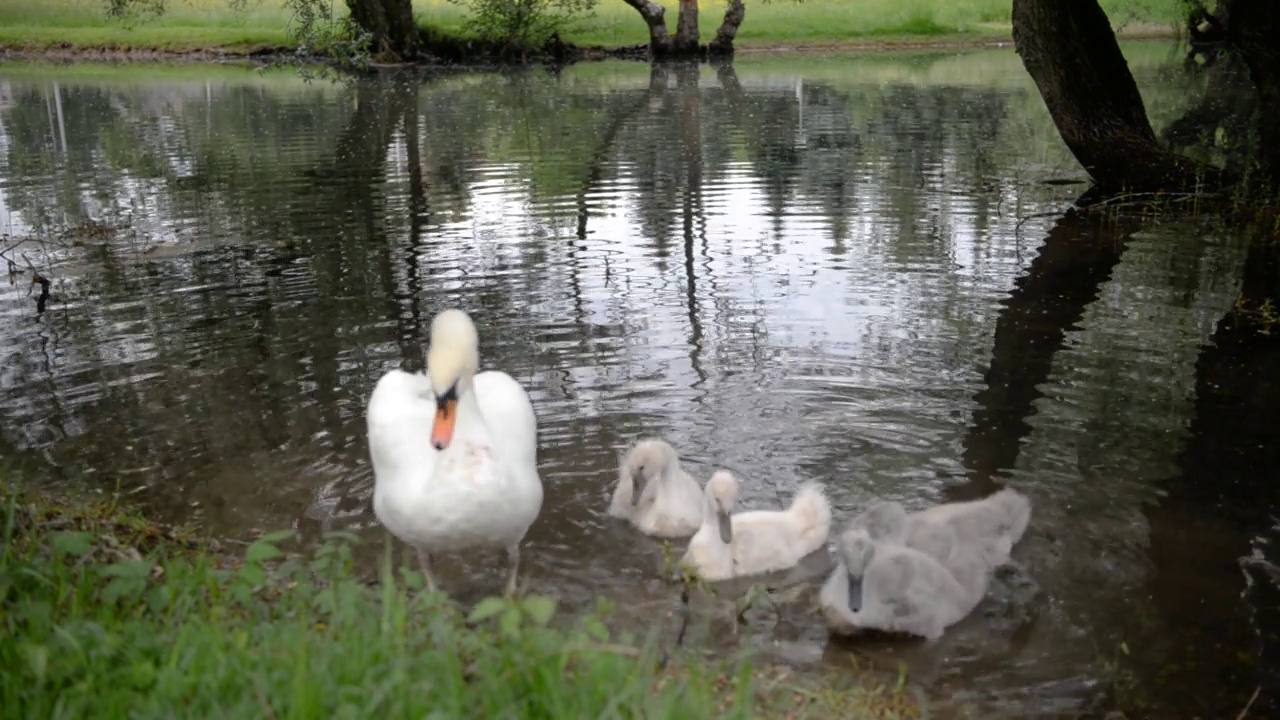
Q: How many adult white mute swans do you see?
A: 1